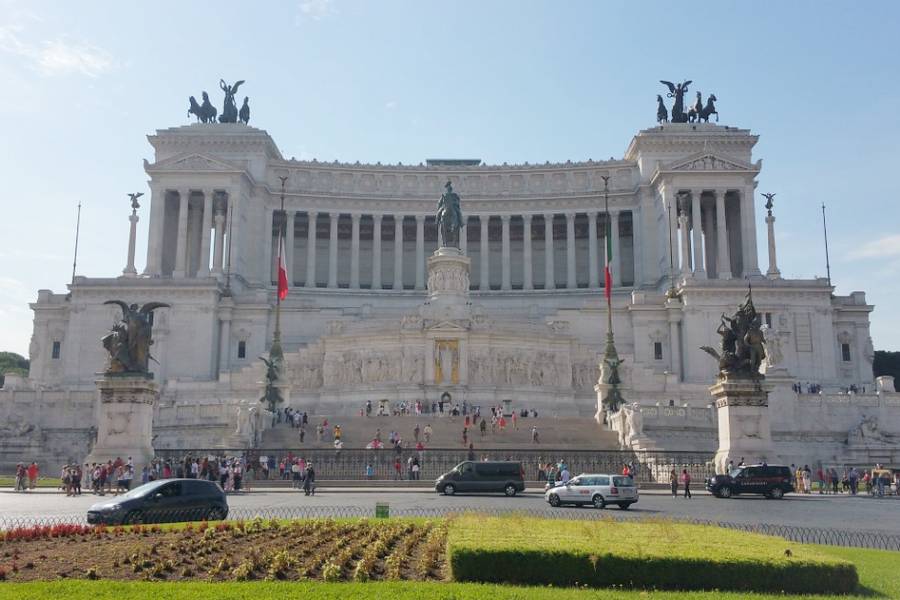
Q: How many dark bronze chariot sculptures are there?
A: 2